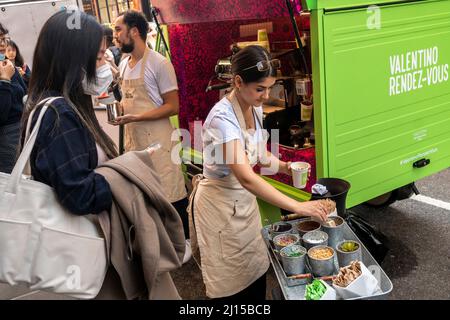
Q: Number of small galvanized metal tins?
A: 8